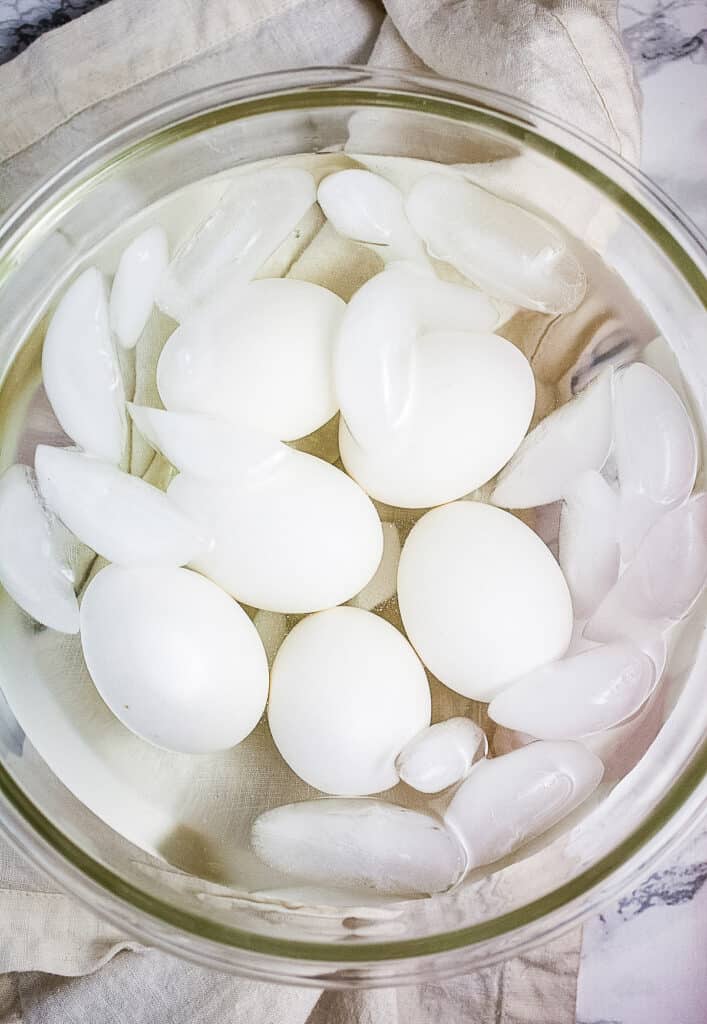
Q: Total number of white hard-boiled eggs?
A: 6